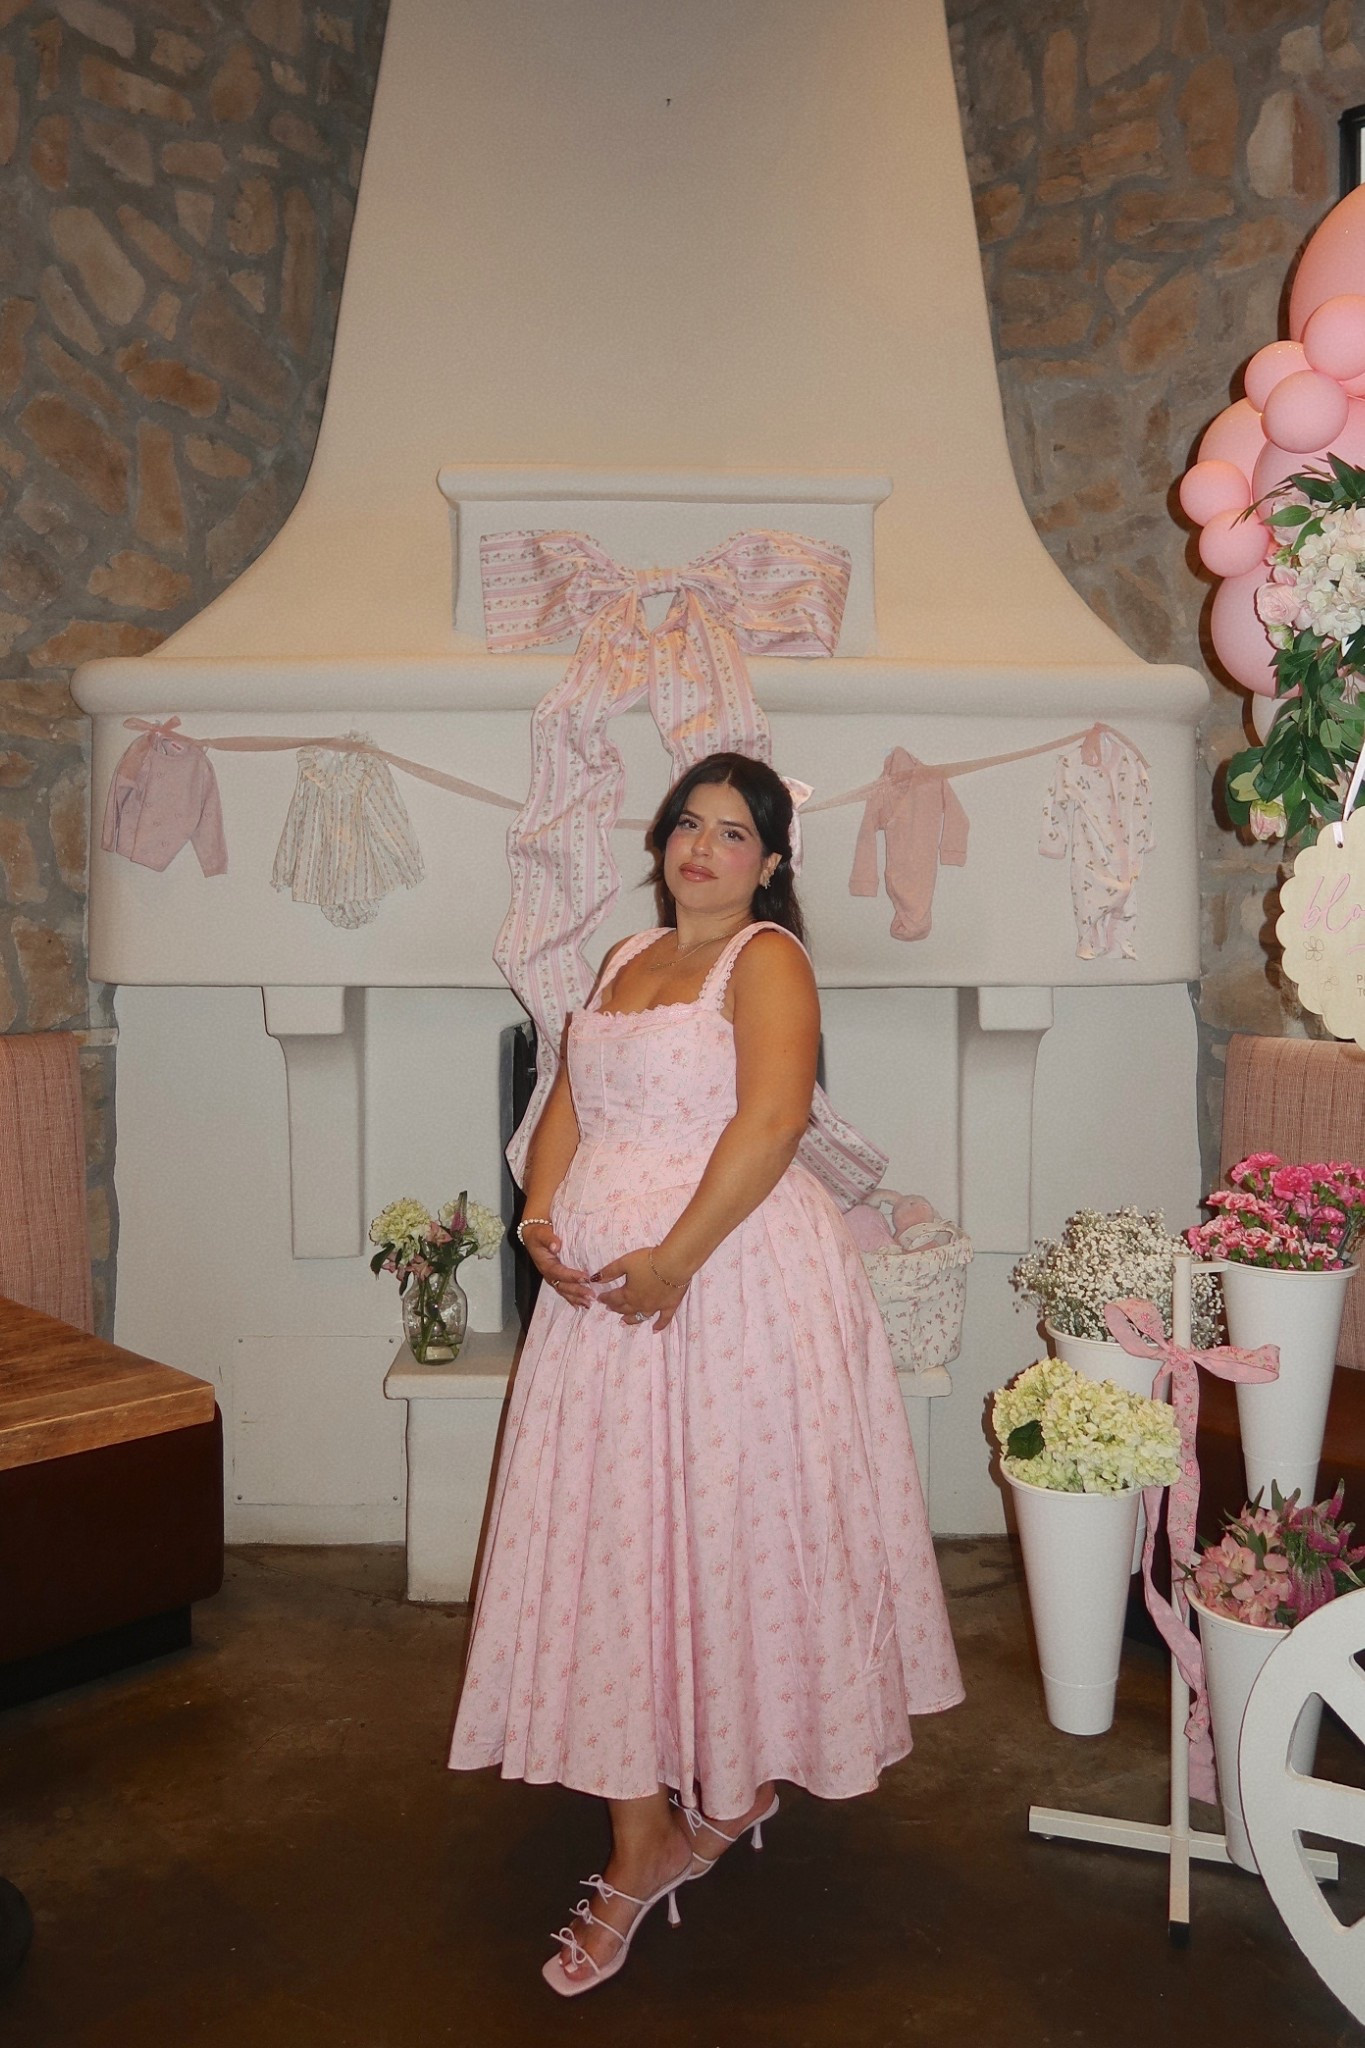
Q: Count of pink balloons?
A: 10